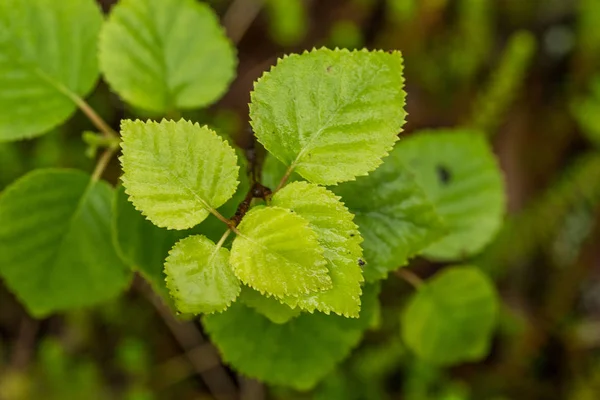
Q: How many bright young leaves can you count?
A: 5